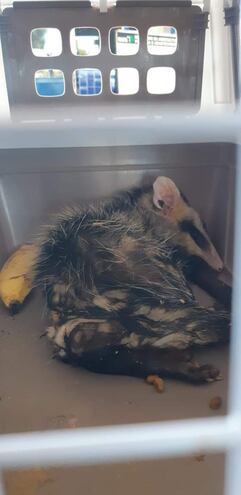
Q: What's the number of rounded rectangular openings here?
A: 8